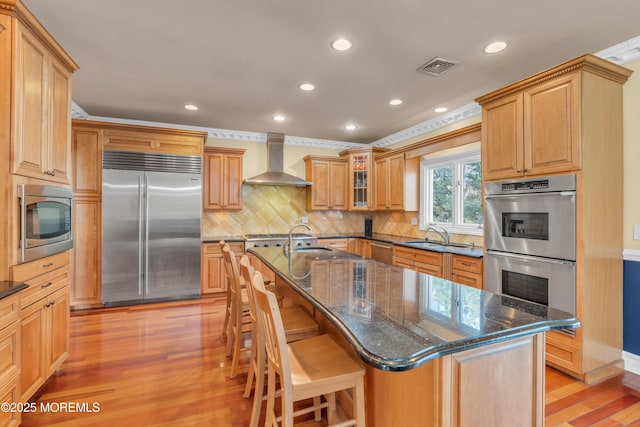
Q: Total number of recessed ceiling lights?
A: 8